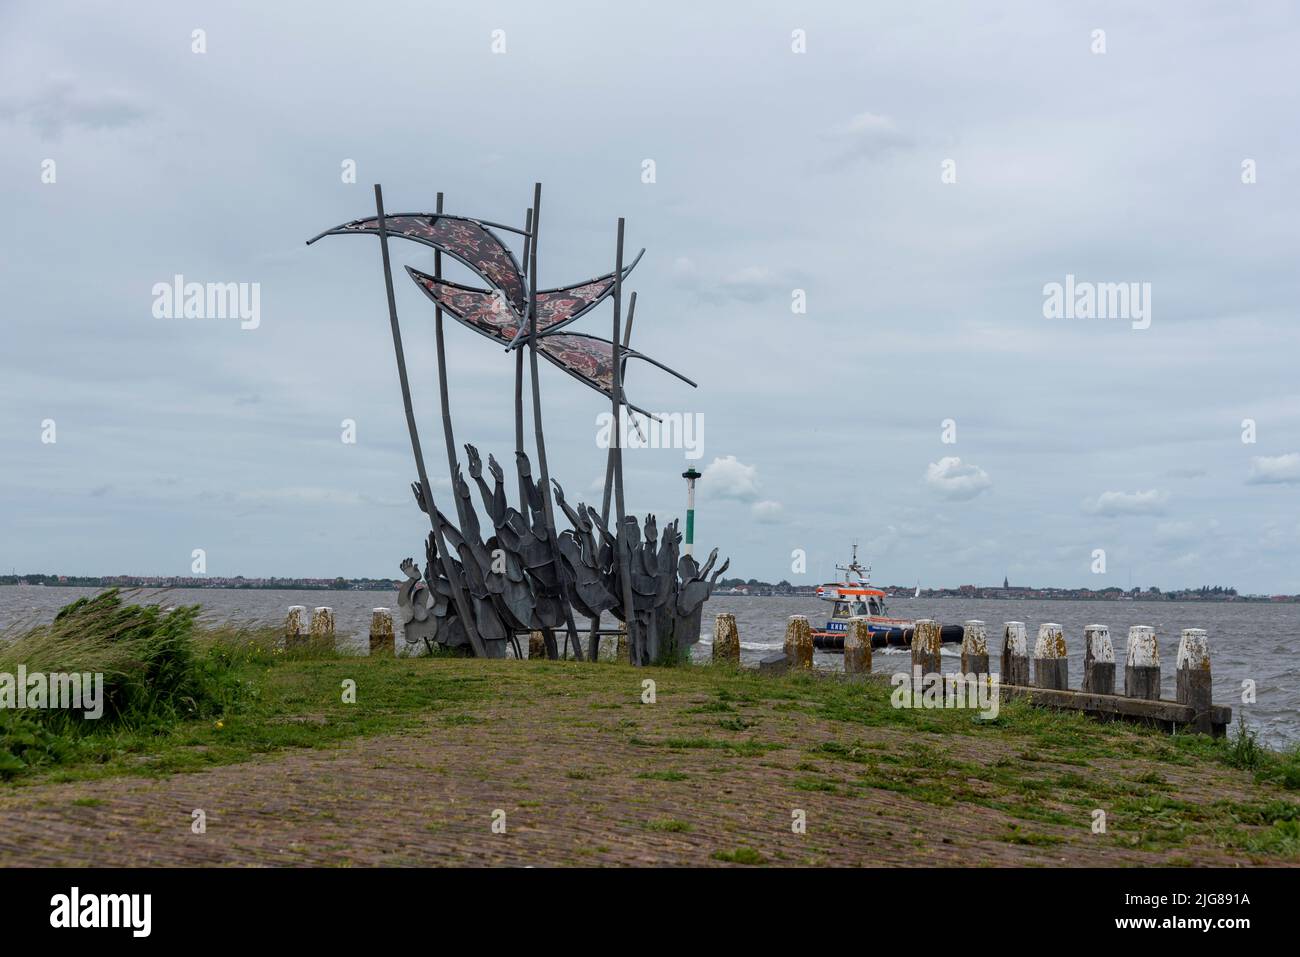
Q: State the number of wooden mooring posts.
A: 15